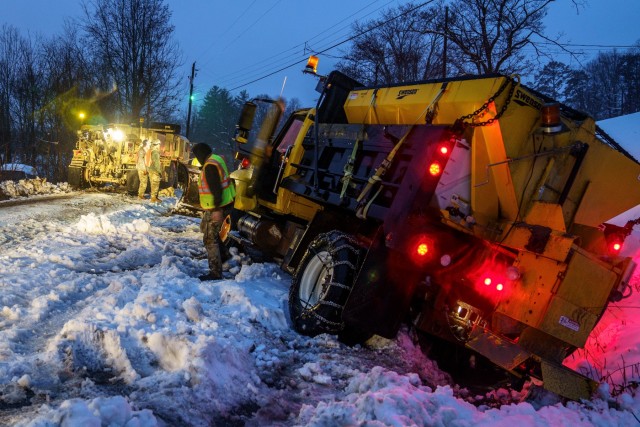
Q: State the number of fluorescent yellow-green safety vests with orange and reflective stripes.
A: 1